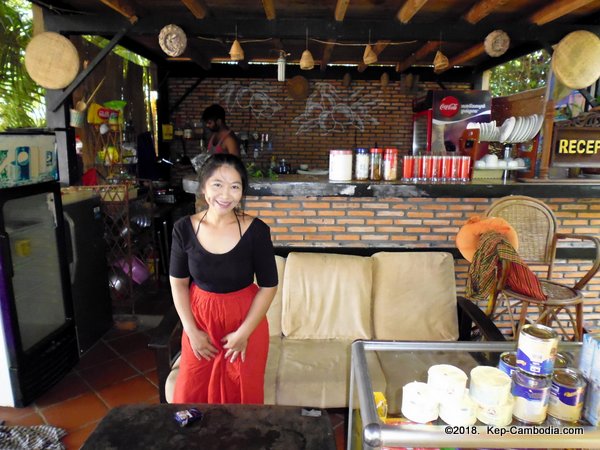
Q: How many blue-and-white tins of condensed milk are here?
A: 5